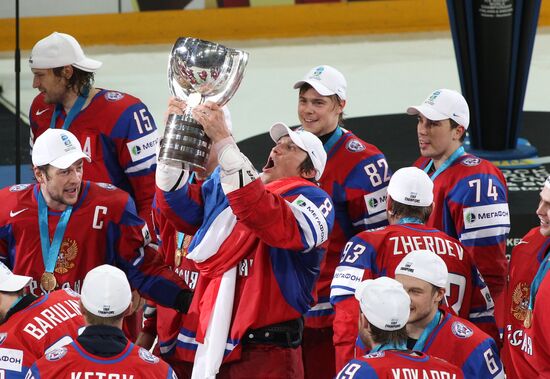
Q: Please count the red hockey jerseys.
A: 12